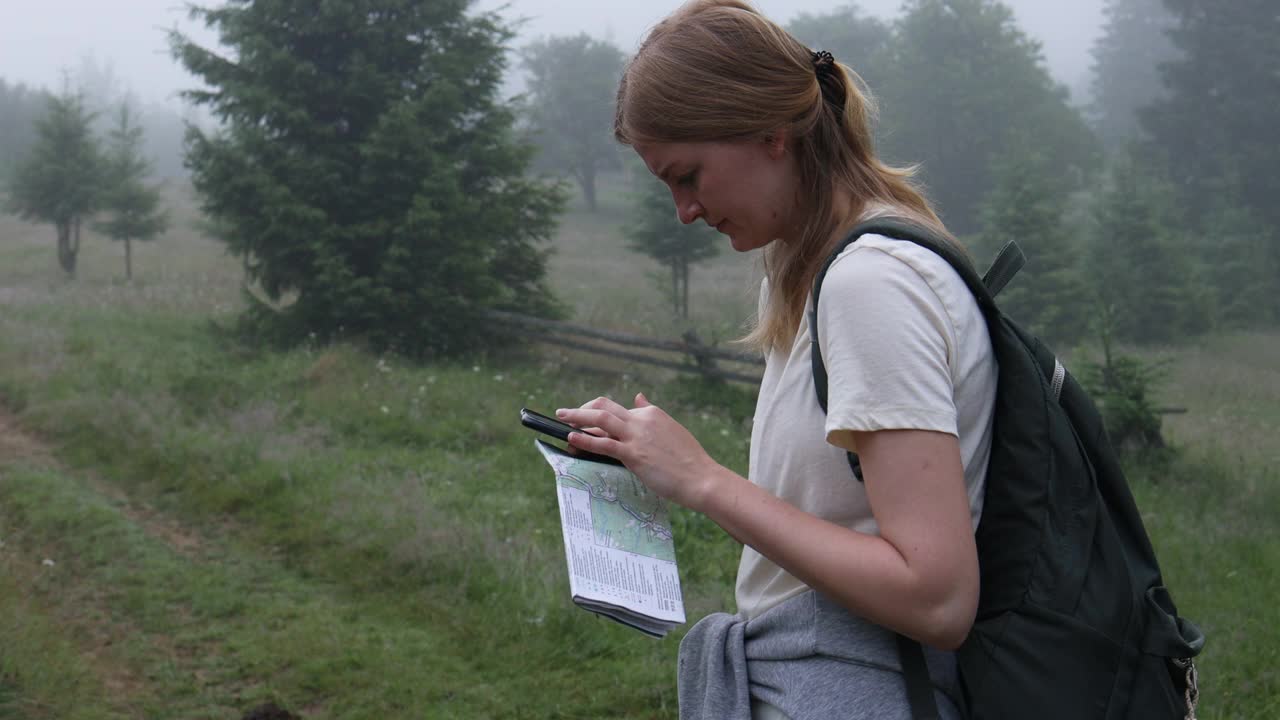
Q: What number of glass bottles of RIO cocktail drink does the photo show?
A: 0